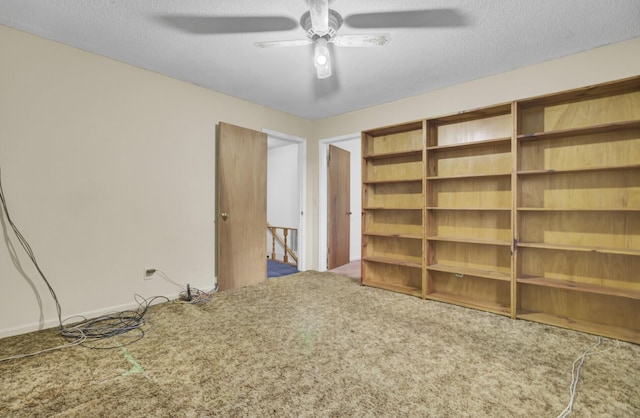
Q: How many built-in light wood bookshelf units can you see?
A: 3